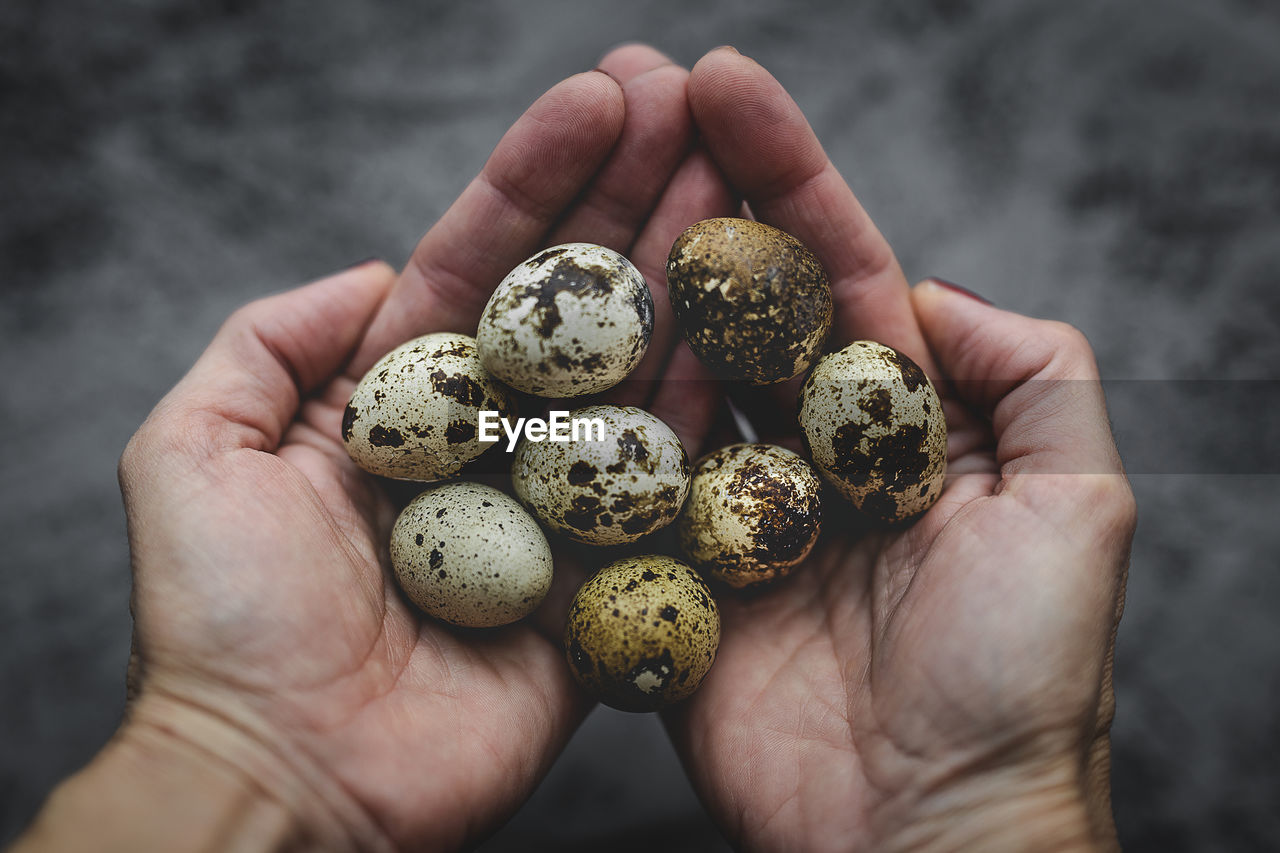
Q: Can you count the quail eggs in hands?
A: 8